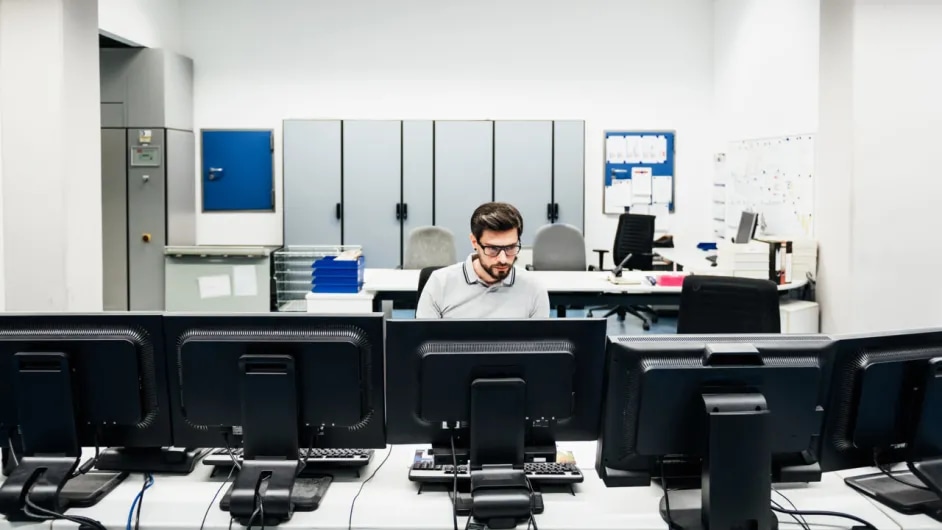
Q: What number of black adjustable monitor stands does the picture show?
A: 5